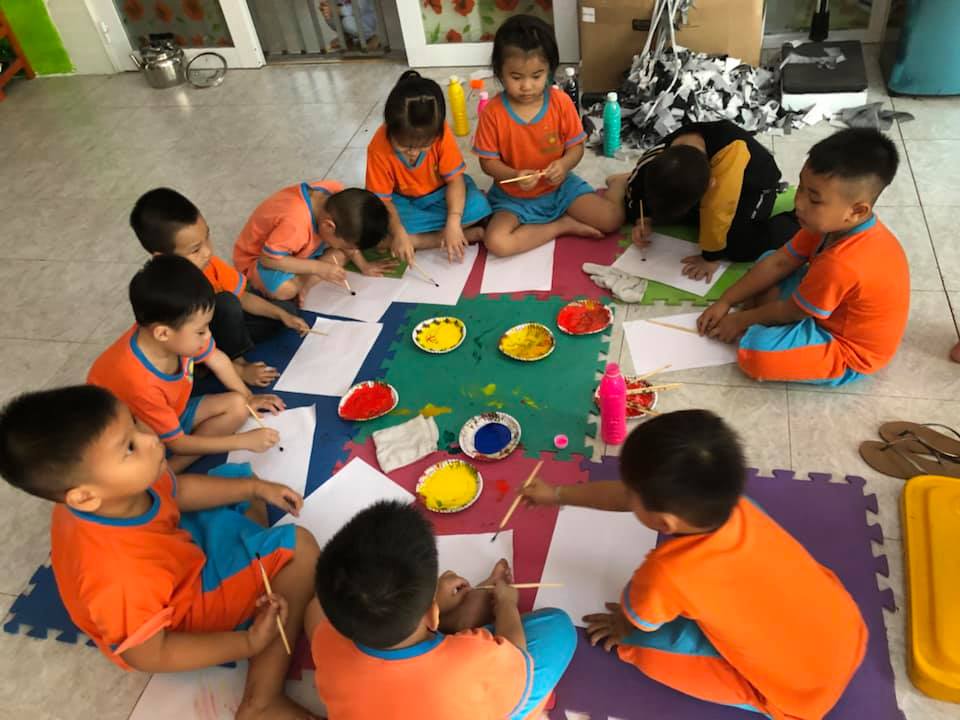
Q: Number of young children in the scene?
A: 10